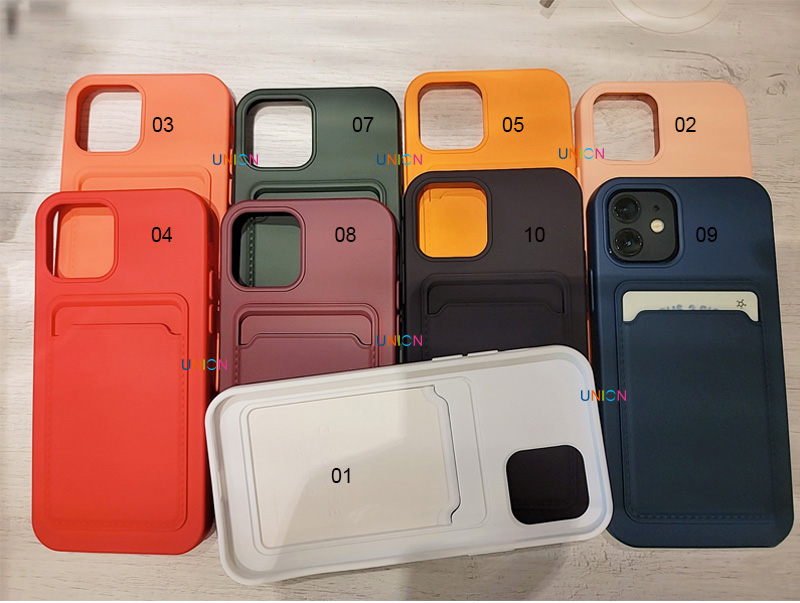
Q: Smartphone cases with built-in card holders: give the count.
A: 9